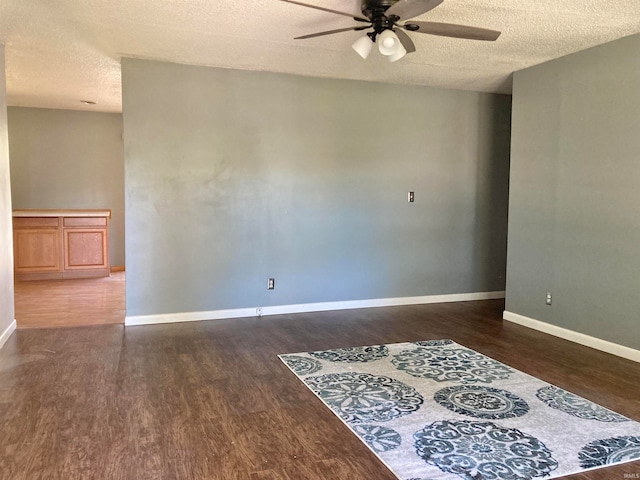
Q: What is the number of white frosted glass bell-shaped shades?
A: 3